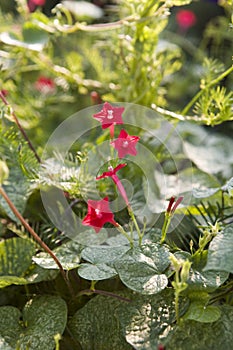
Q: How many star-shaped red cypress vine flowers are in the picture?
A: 4